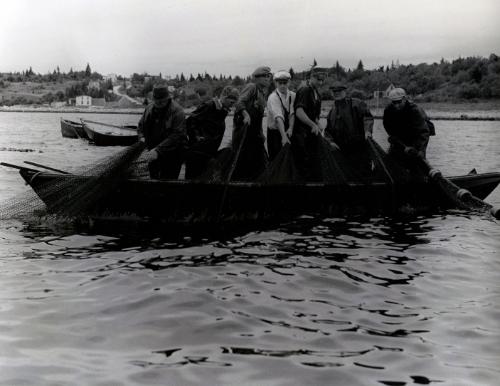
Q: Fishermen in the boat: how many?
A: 7